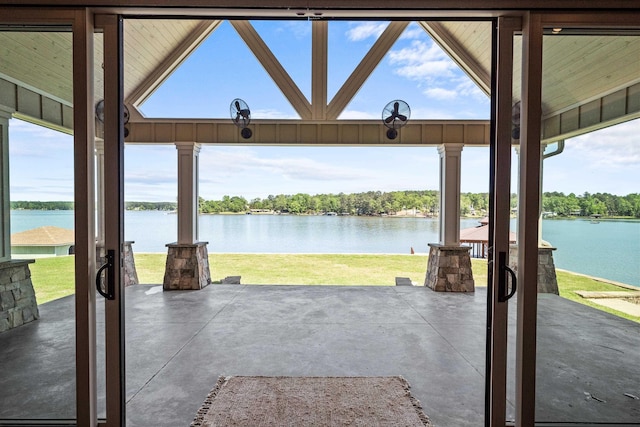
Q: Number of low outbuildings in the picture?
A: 2